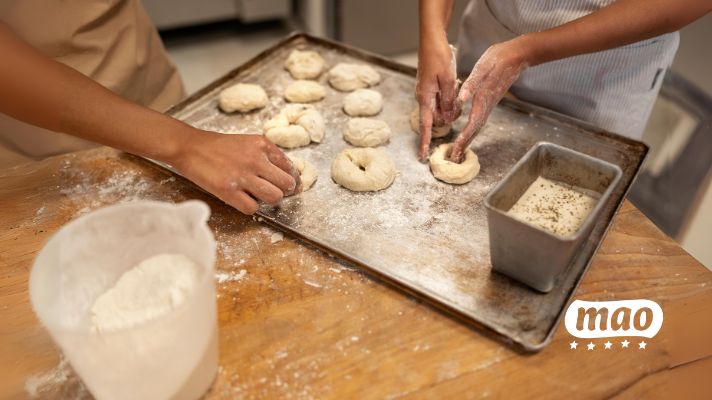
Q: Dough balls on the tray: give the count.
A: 11